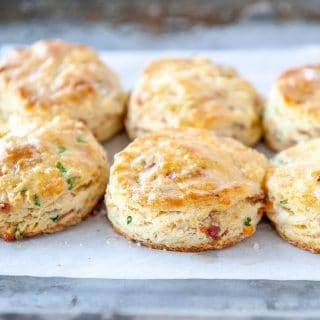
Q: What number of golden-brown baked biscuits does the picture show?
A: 6